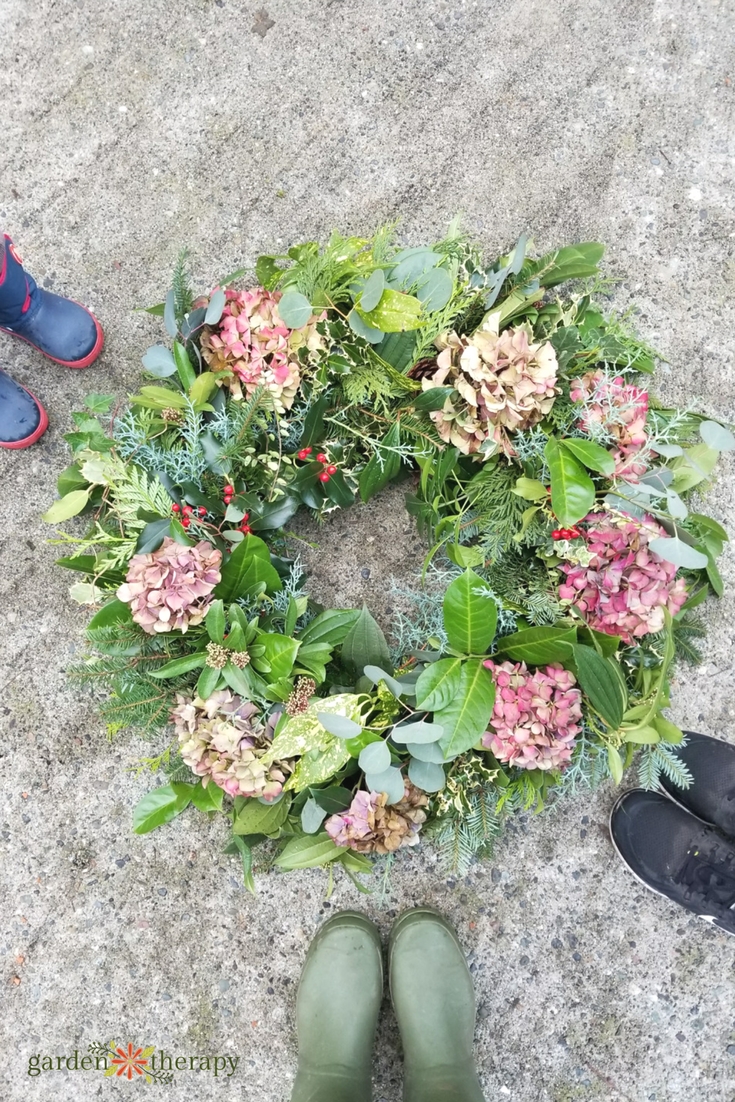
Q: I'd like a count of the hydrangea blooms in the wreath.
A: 8